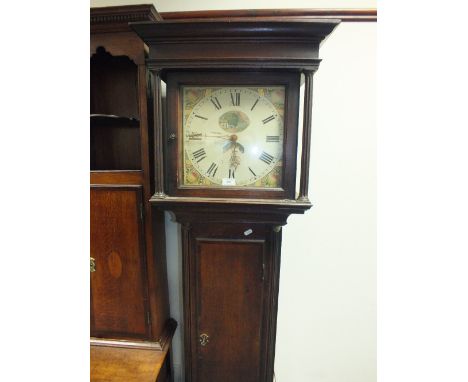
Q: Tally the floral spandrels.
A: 4